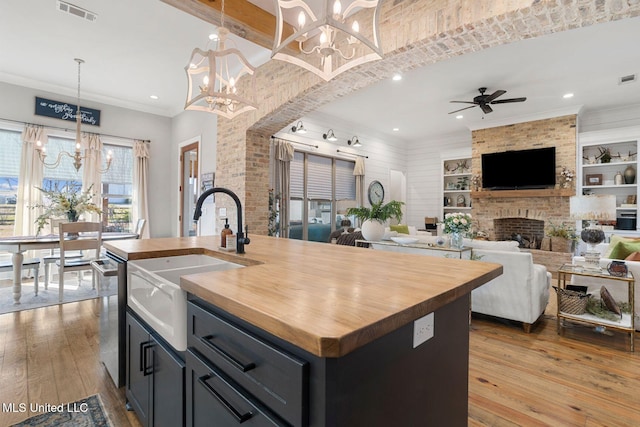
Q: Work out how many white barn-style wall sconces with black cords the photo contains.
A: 3